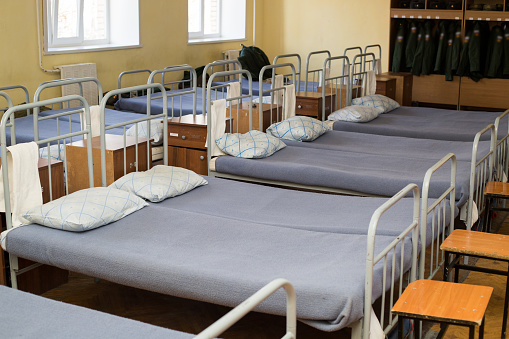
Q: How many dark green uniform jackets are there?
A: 11